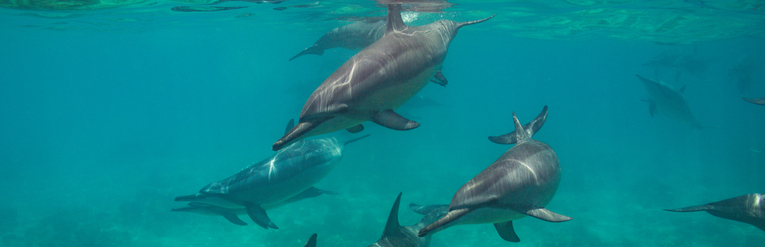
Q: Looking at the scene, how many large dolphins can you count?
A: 3